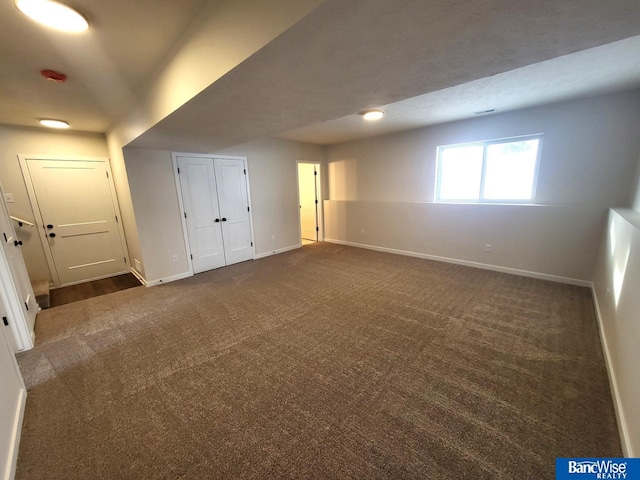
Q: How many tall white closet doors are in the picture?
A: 2